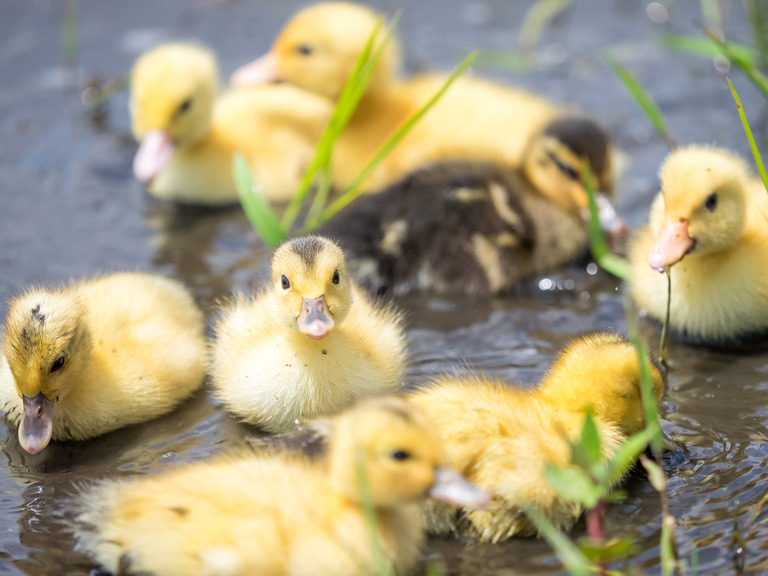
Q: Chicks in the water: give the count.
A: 8